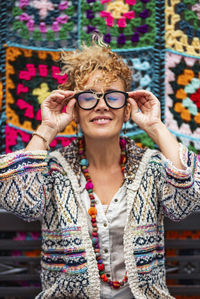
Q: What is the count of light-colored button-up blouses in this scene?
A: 1